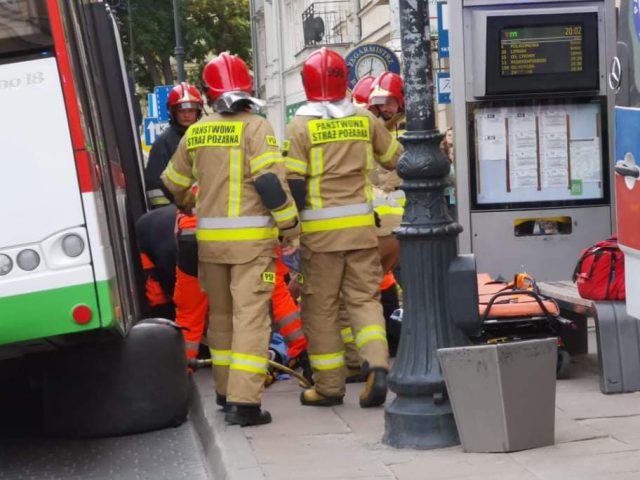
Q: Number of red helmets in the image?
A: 5